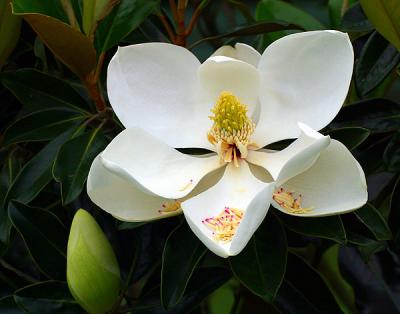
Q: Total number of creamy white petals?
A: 9